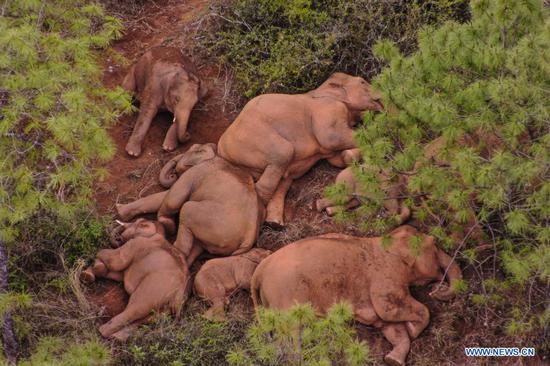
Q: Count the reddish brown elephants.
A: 7